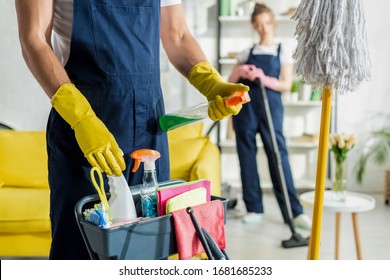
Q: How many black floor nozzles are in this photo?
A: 1